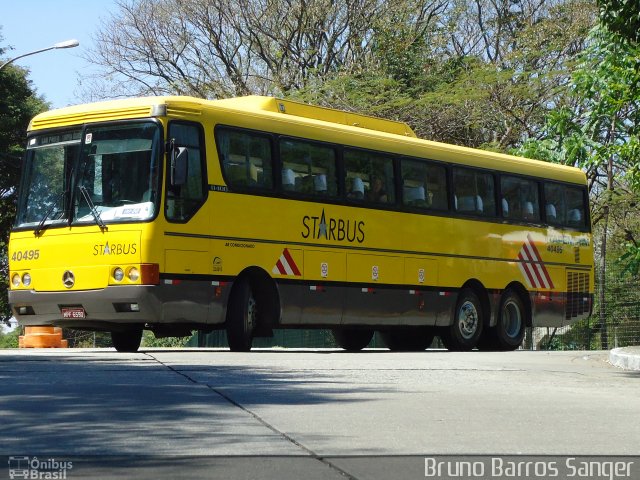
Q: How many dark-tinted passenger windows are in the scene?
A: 7